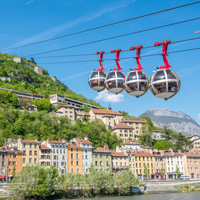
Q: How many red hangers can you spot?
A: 4